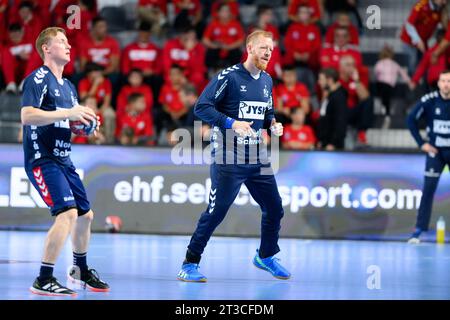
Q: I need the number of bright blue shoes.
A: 2